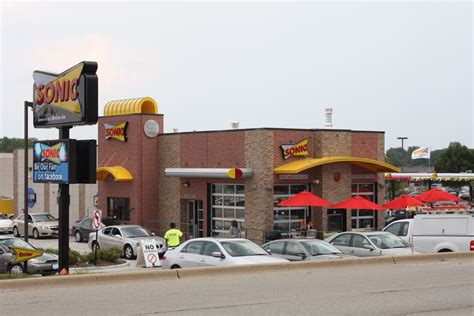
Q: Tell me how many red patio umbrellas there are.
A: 4